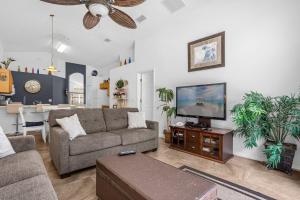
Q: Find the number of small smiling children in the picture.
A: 0